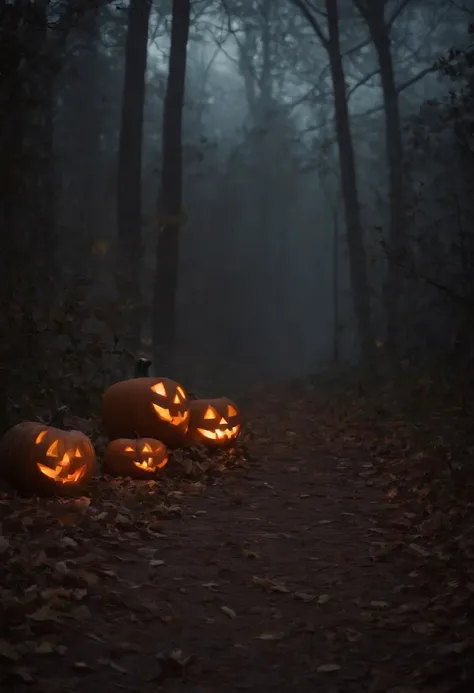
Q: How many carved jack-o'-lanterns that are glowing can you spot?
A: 4